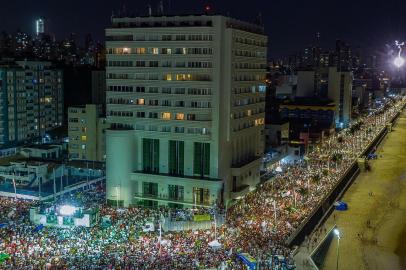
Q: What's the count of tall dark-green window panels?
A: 3